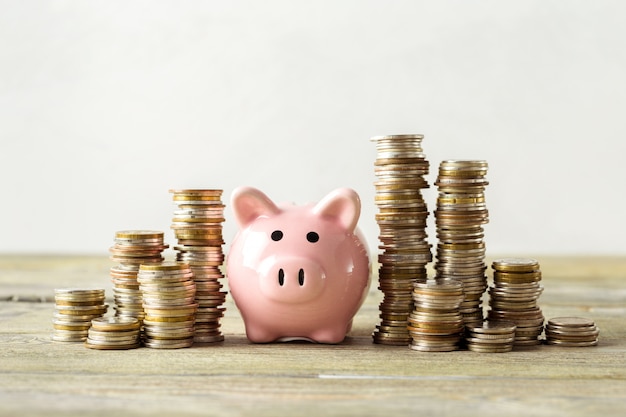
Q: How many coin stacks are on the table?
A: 11